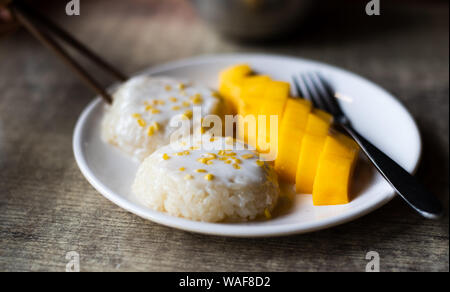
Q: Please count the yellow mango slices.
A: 6